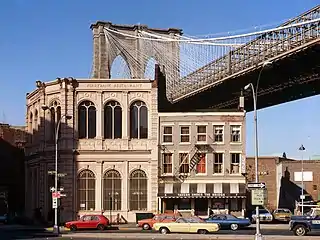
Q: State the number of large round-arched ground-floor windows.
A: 3